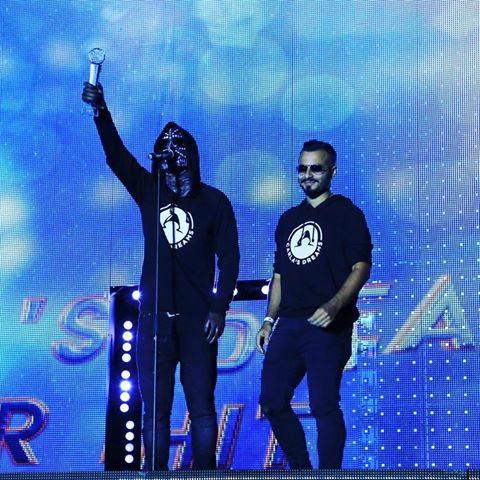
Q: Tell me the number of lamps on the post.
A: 13